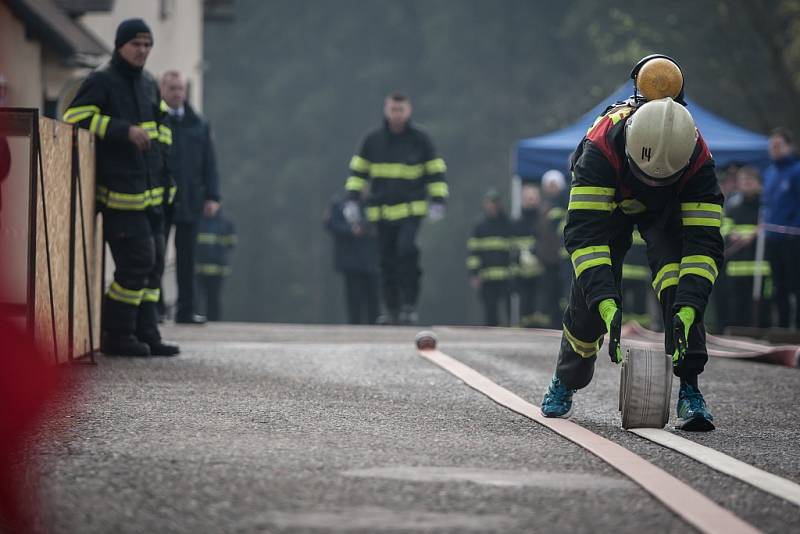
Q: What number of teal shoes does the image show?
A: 2